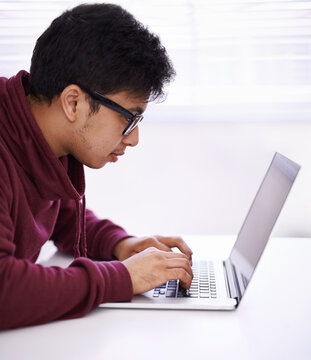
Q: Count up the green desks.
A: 0